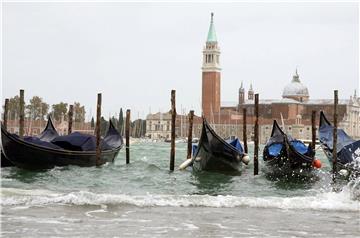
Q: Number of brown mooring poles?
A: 11